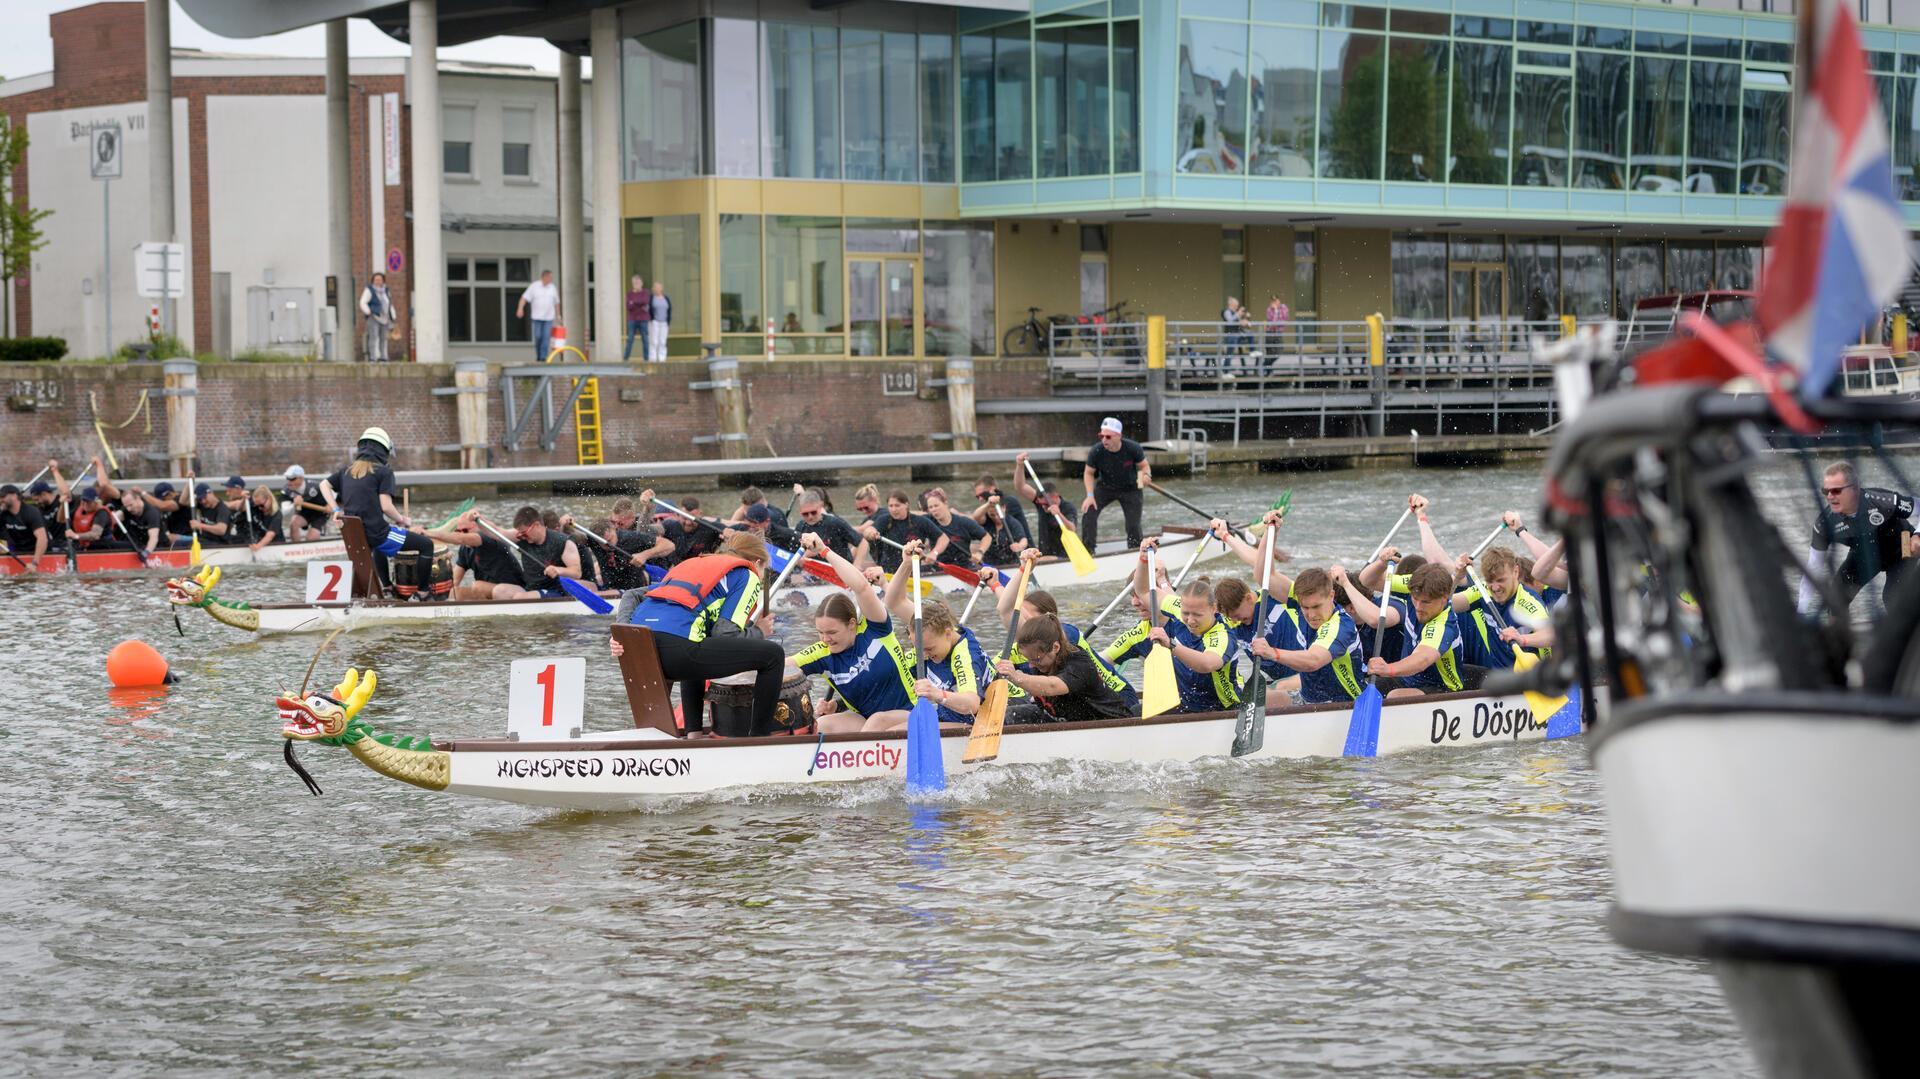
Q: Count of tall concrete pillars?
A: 5